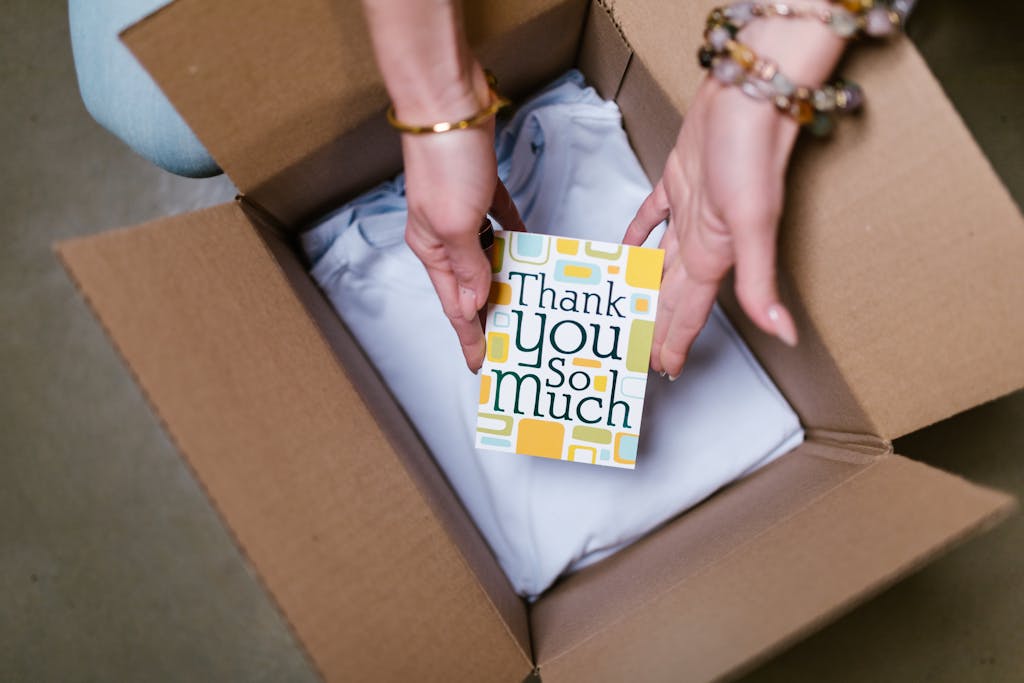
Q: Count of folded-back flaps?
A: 4